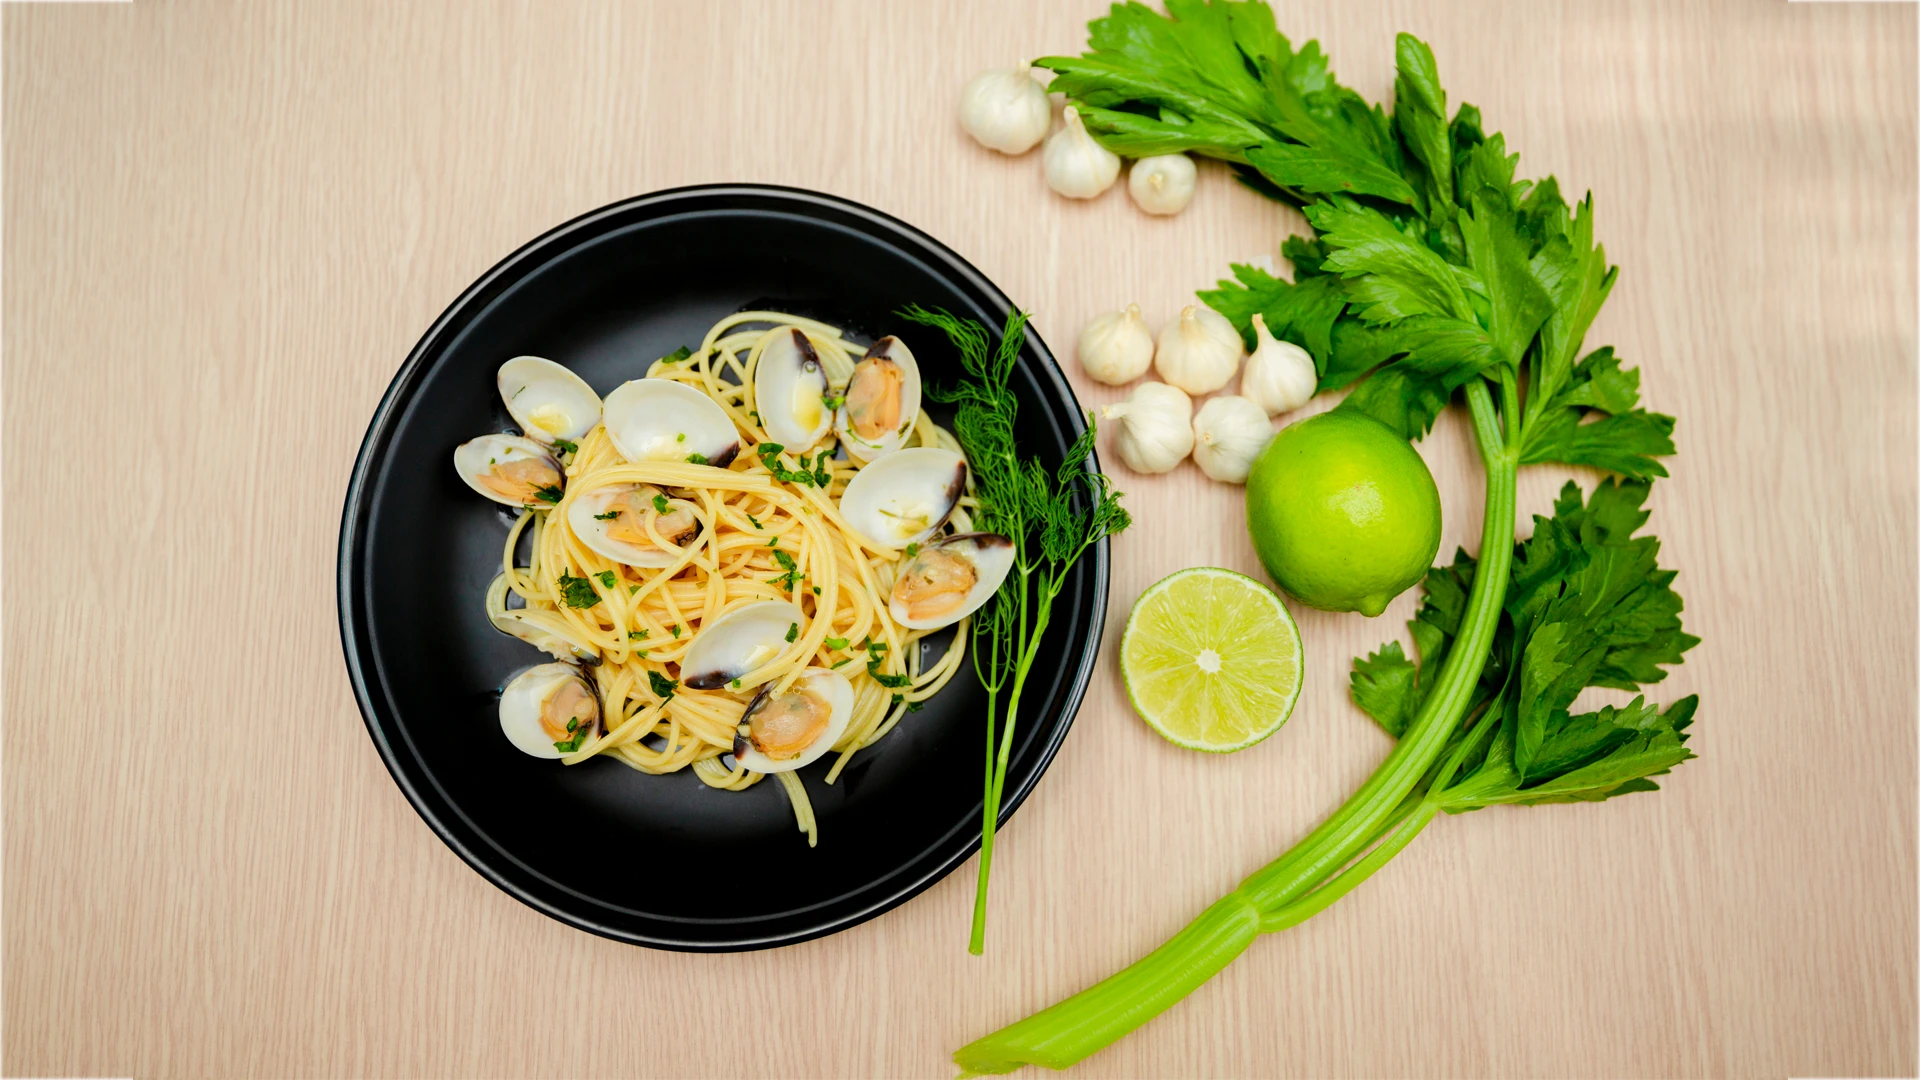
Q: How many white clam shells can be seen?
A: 12